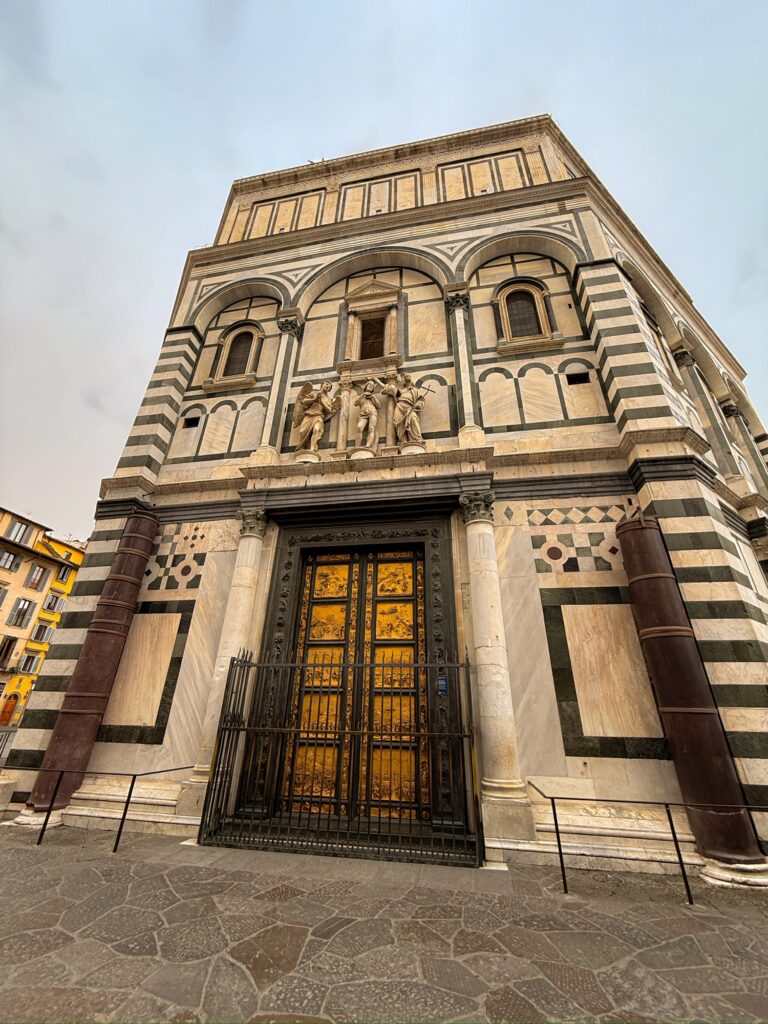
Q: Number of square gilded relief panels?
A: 10